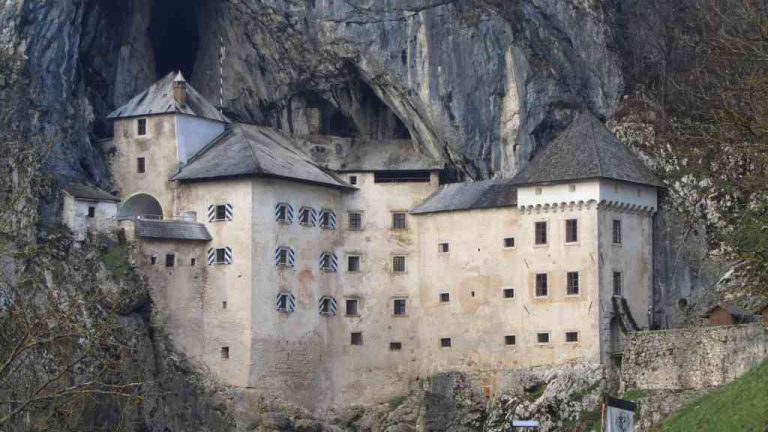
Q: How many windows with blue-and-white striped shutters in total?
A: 9